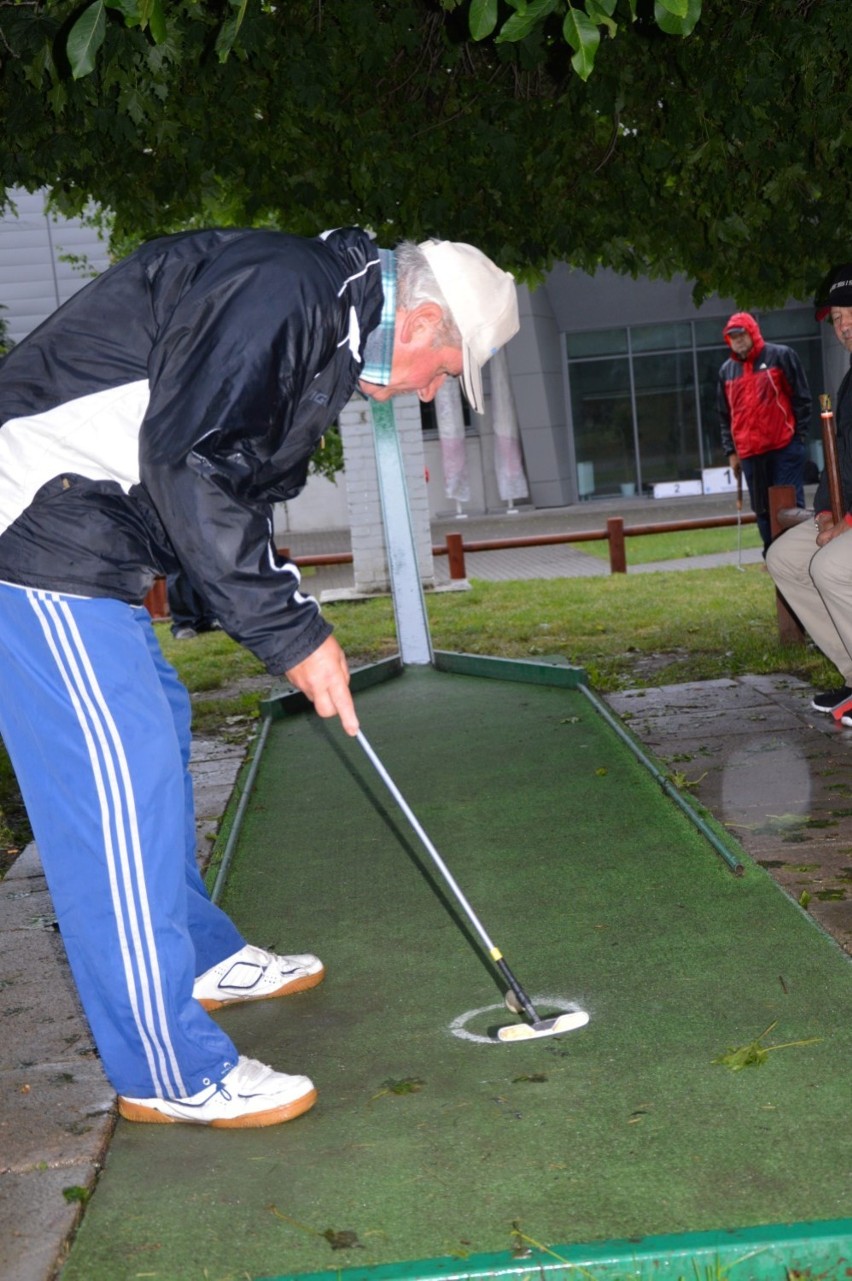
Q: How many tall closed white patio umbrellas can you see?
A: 2